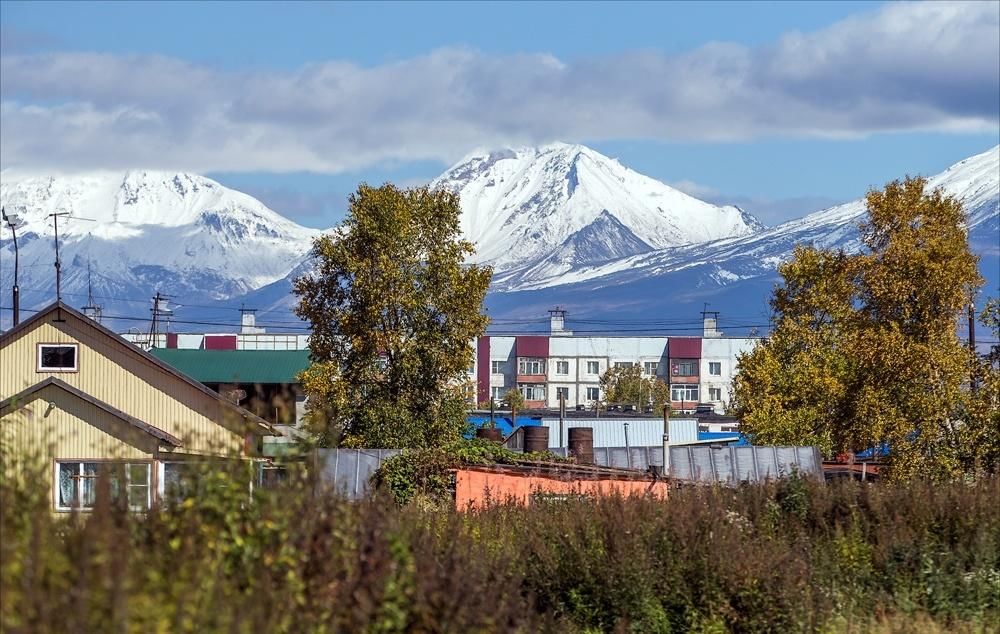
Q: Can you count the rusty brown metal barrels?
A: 3